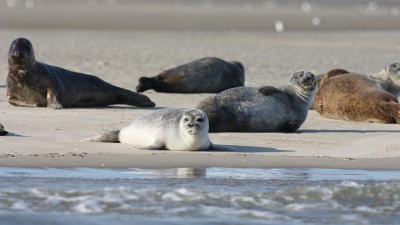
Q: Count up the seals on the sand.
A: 6